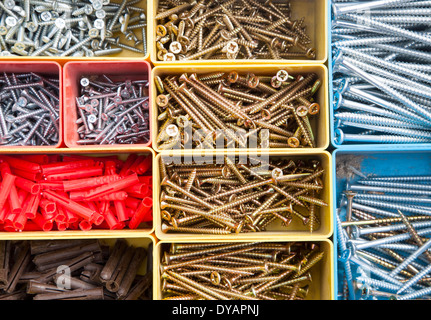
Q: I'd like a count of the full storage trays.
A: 3